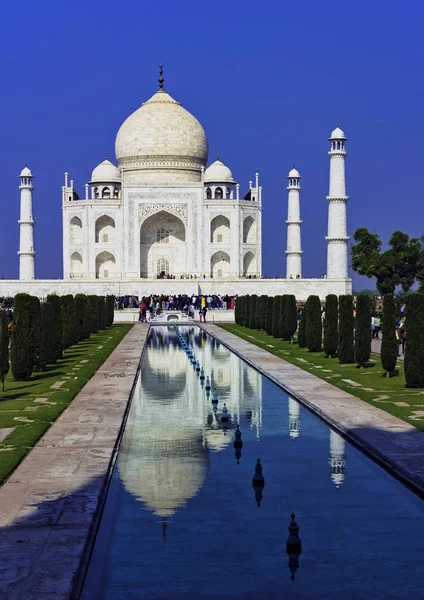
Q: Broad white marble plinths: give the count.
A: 1